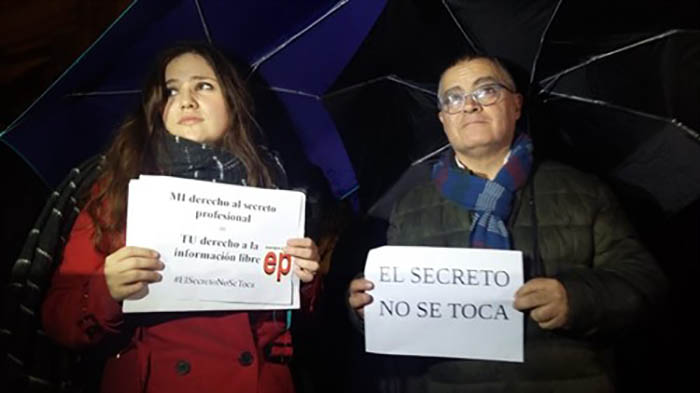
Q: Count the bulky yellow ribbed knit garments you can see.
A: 0